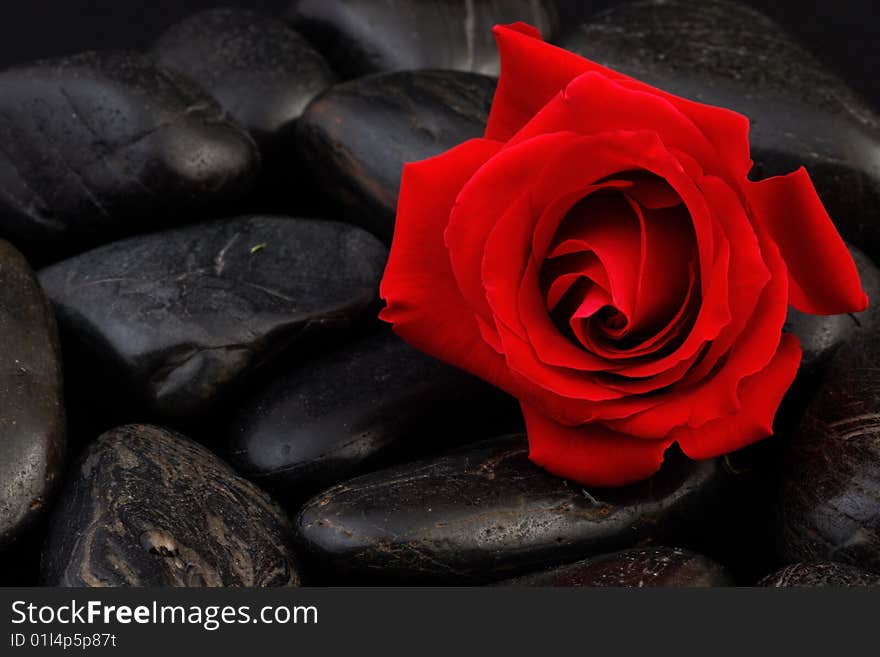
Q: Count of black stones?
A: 14